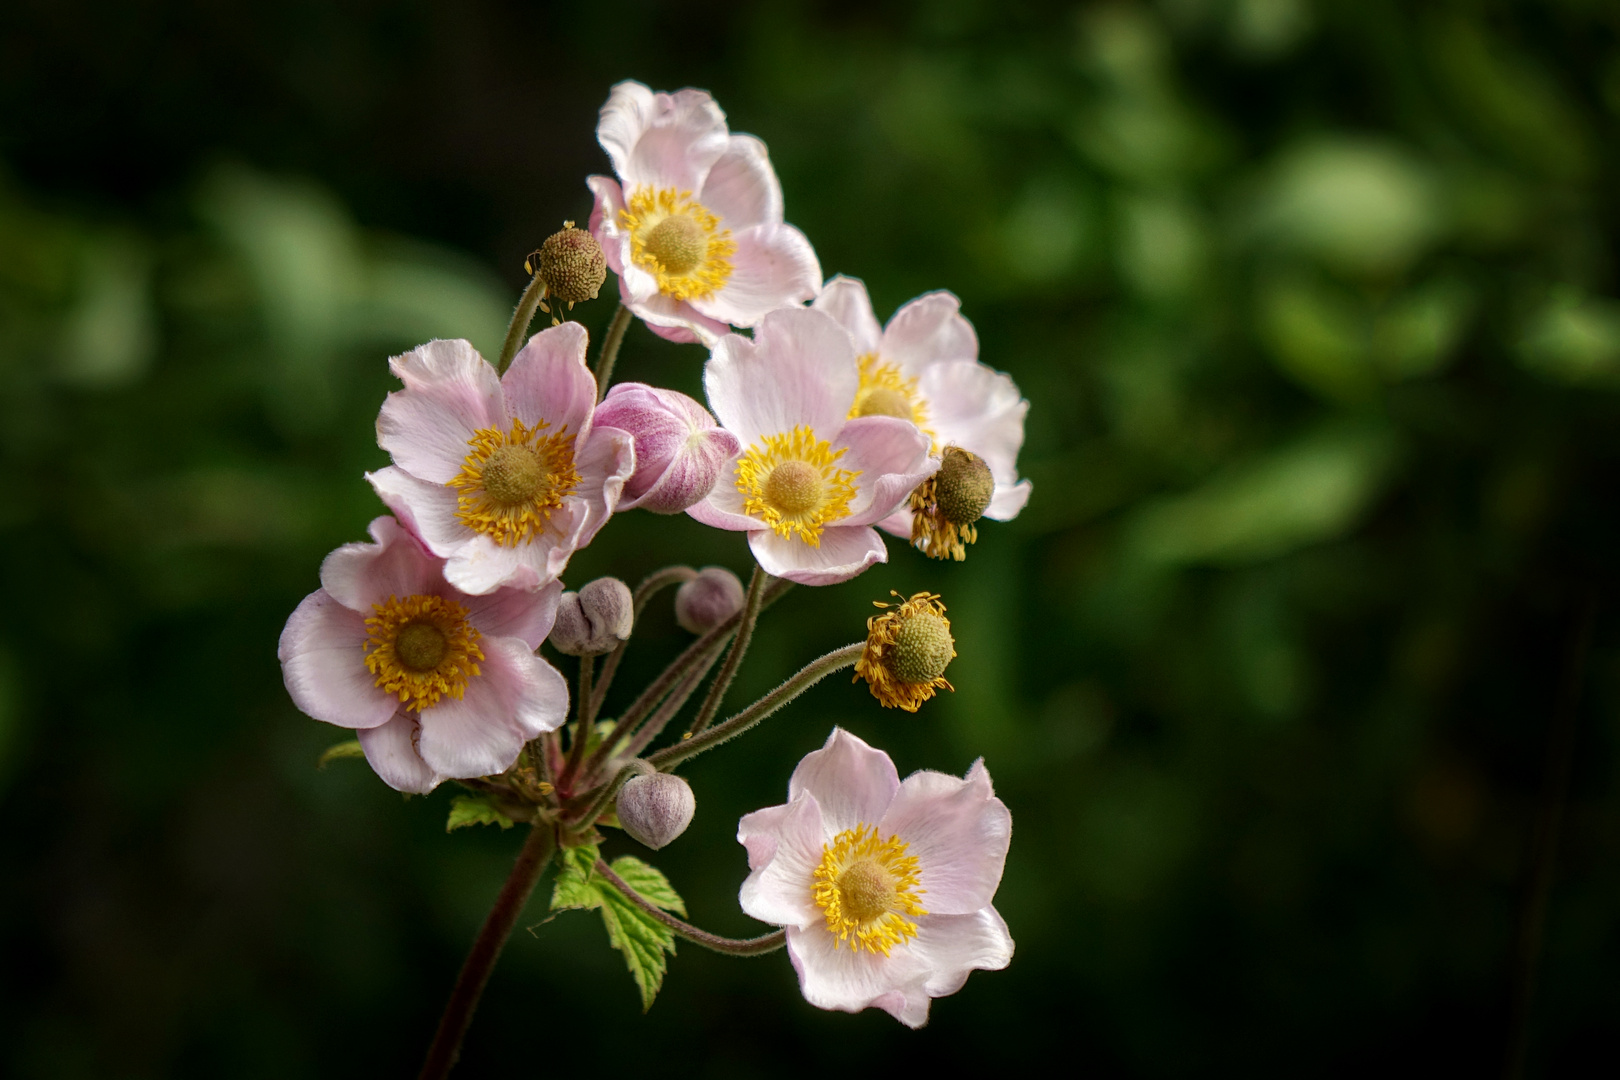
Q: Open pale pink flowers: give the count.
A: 6